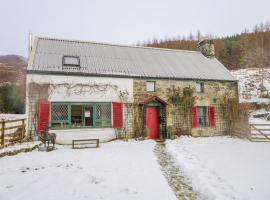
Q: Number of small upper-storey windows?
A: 2